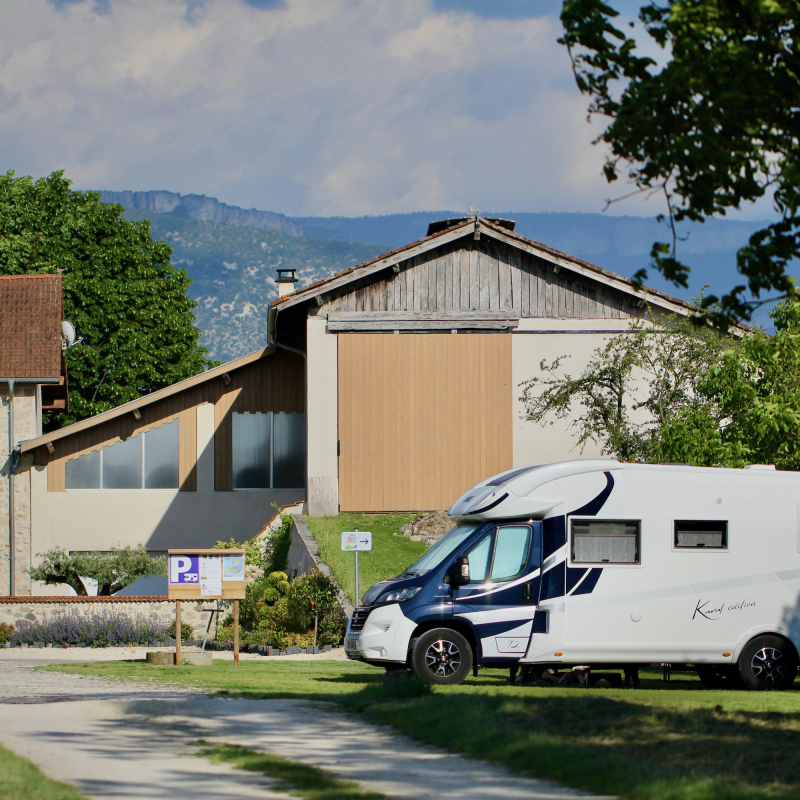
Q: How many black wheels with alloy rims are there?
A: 2